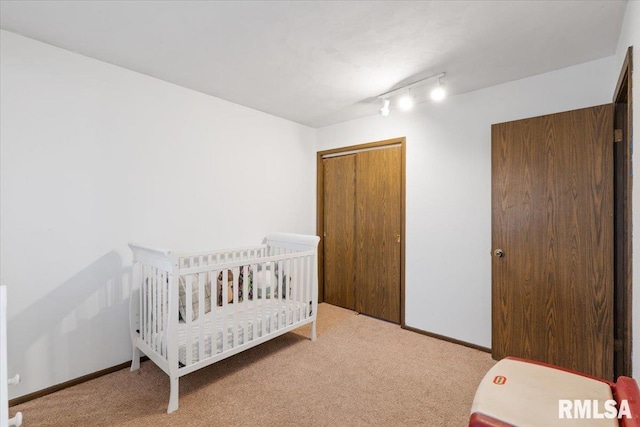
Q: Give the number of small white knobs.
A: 2